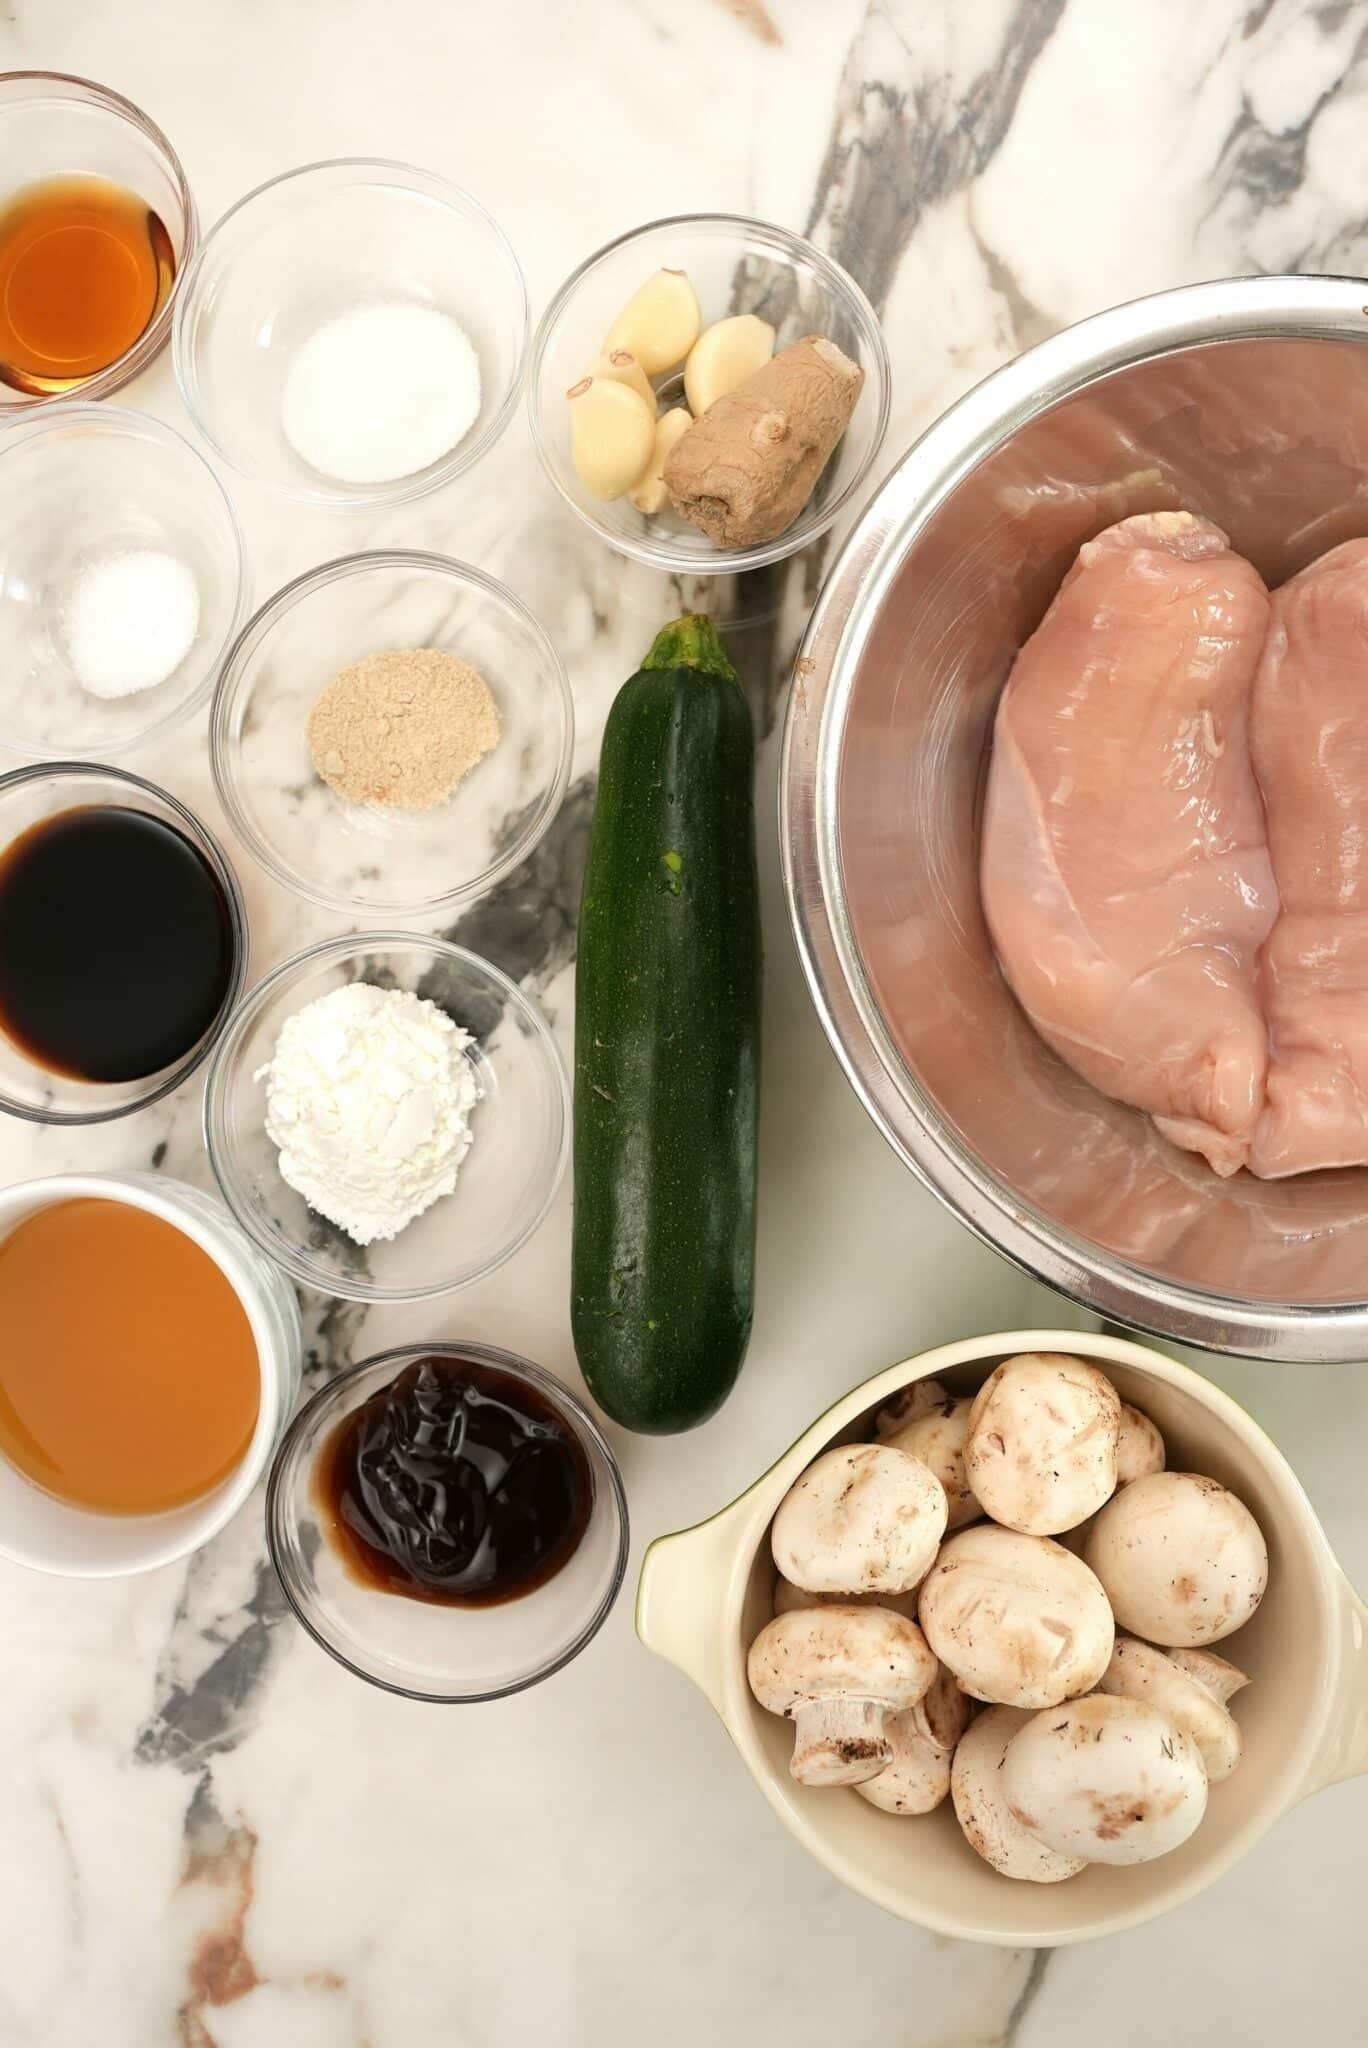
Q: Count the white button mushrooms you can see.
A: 12